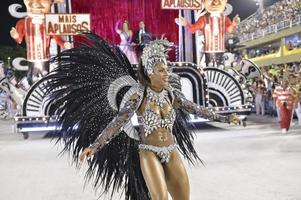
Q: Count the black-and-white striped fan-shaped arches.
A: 2